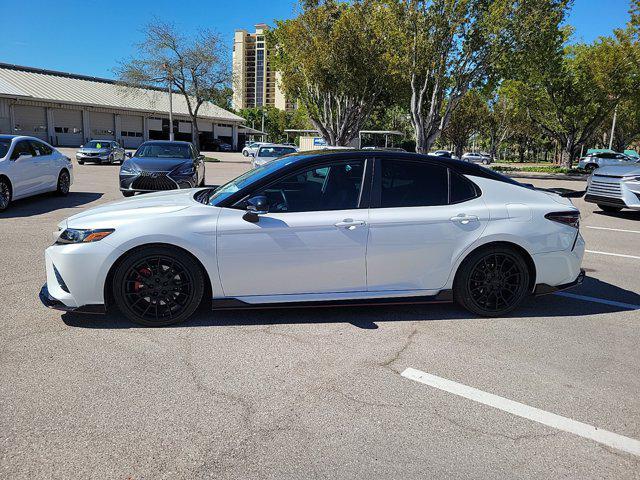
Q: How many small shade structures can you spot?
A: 2